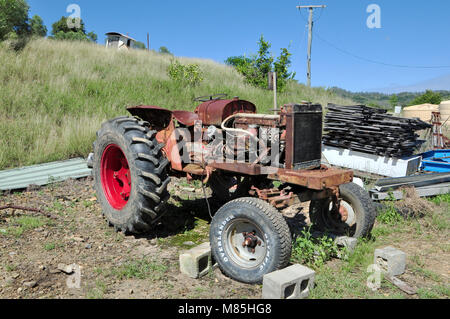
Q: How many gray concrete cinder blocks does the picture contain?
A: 4